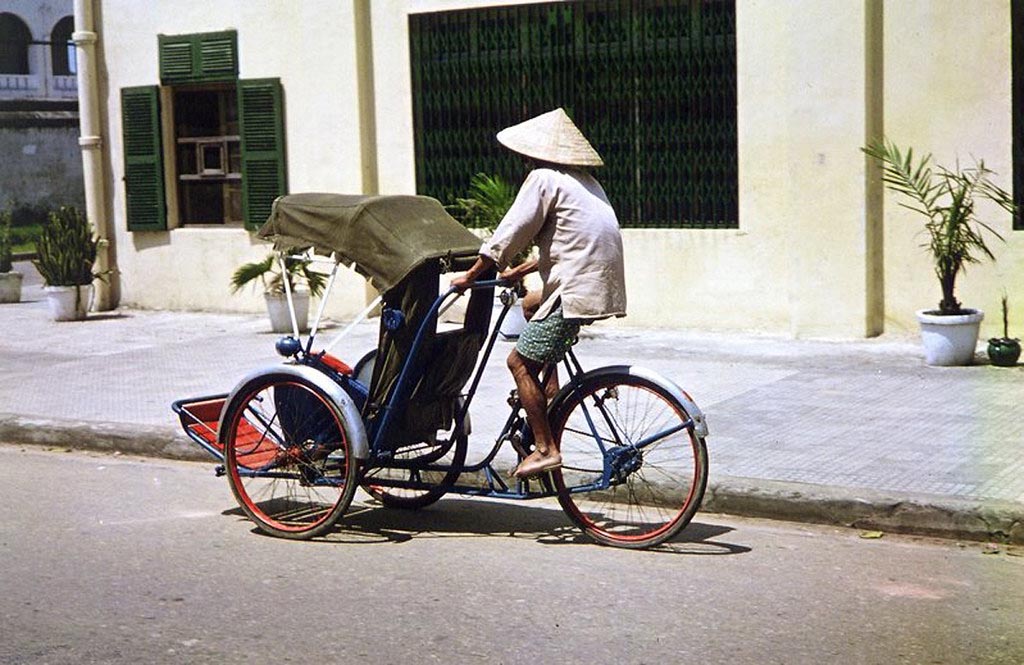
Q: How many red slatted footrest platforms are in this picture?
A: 1